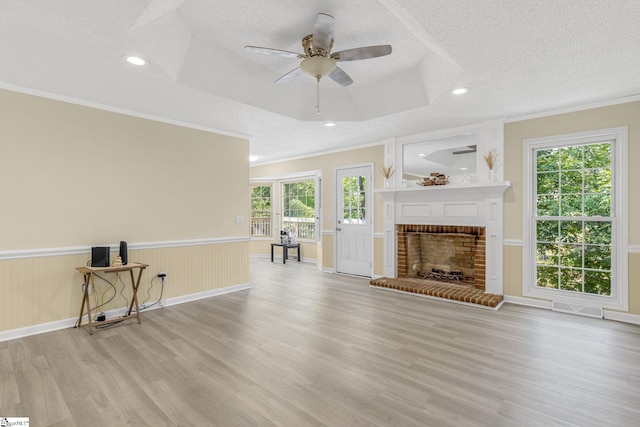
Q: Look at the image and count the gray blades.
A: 5